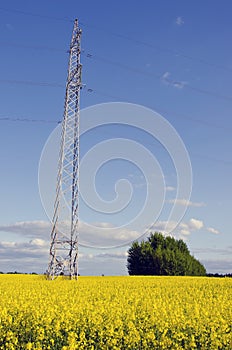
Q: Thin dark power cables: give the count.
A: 4